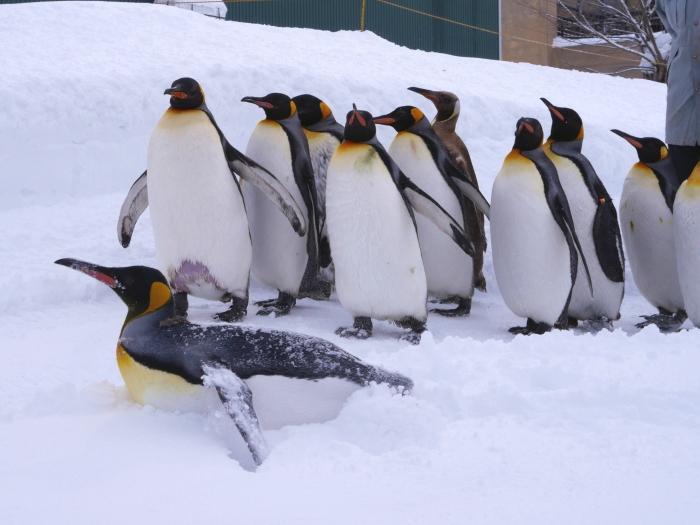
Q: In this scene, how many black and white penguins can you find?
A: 10